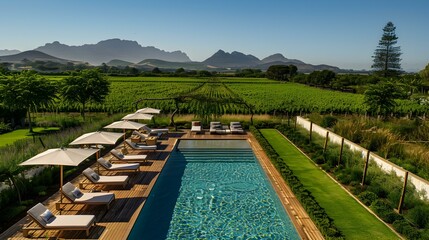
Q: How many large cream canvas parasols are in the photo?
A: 5